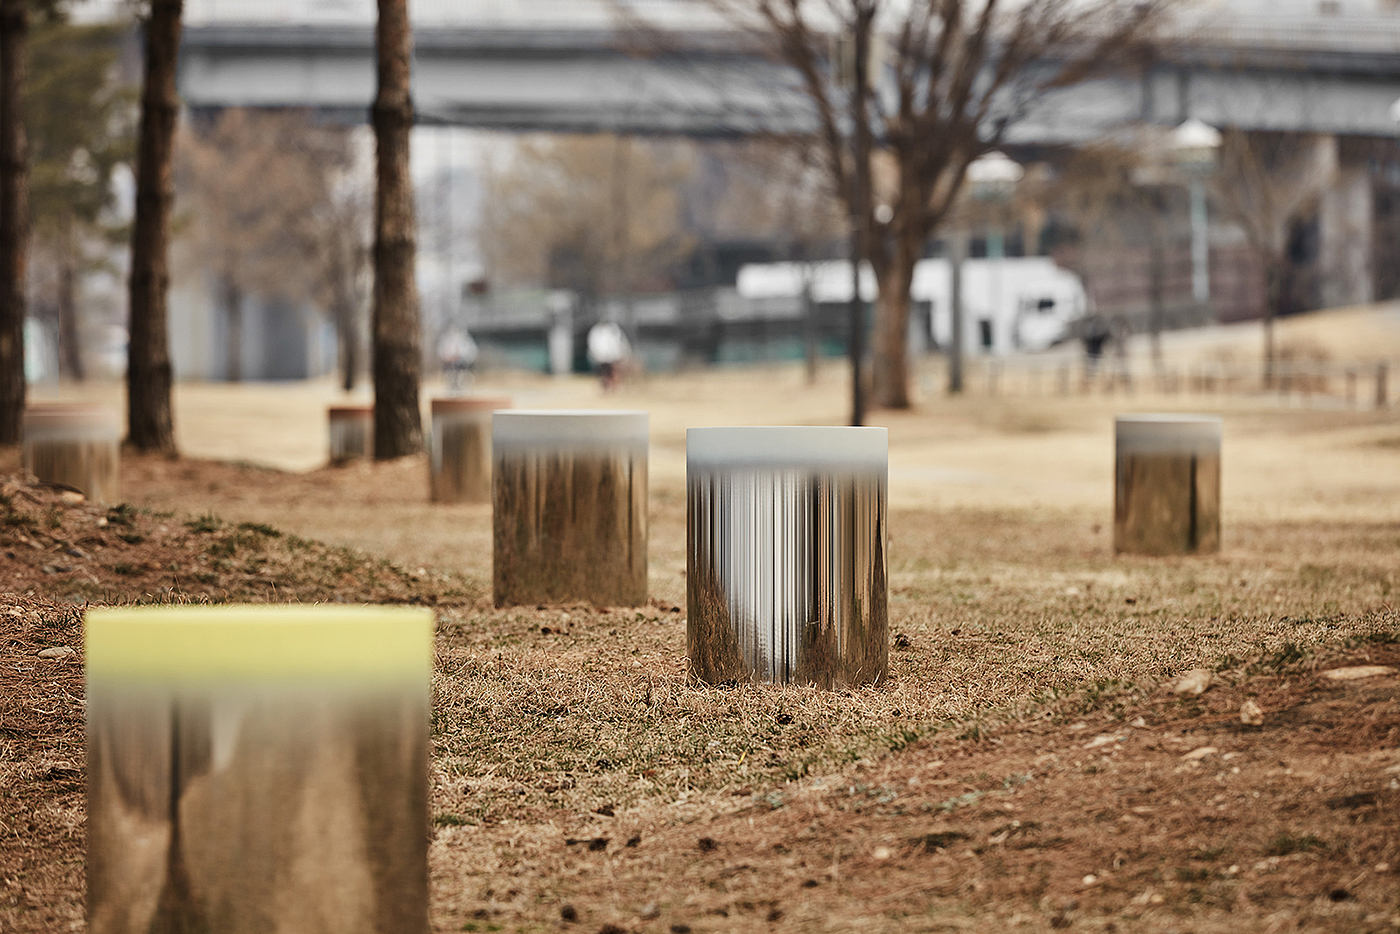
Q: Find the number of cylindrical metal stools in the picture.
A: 7